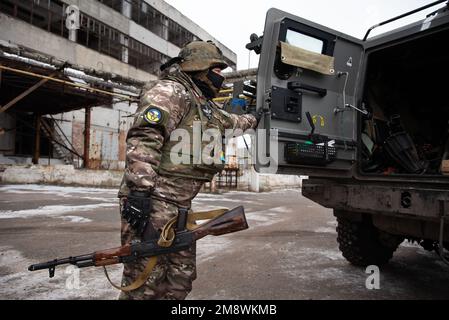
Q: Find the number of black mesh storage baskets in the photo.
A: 1